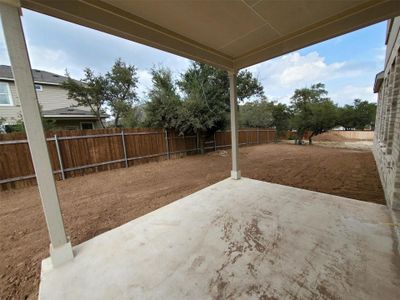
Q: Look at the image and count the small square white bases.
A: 2